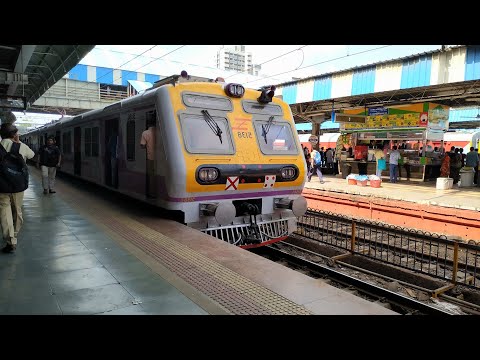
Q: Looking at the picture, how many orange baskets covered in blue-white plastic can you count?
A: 3